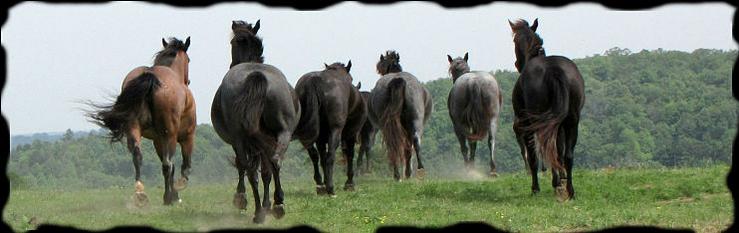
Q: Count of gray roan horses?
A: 3